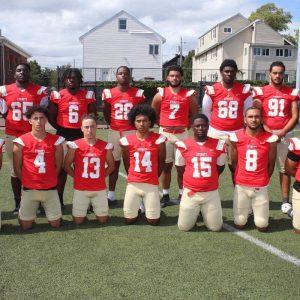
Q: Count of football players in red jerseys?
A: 11